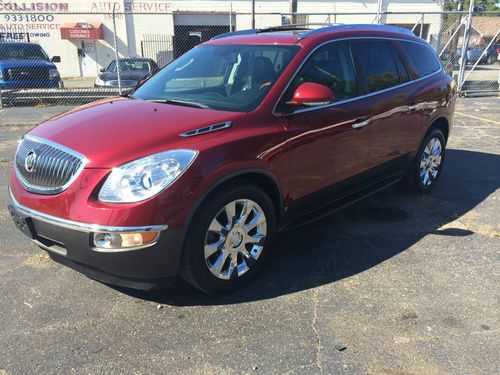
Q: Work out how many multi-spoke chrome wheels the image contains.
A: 2